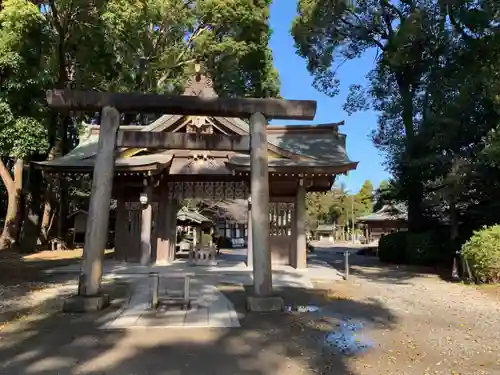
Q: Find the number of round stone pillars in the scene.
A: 2